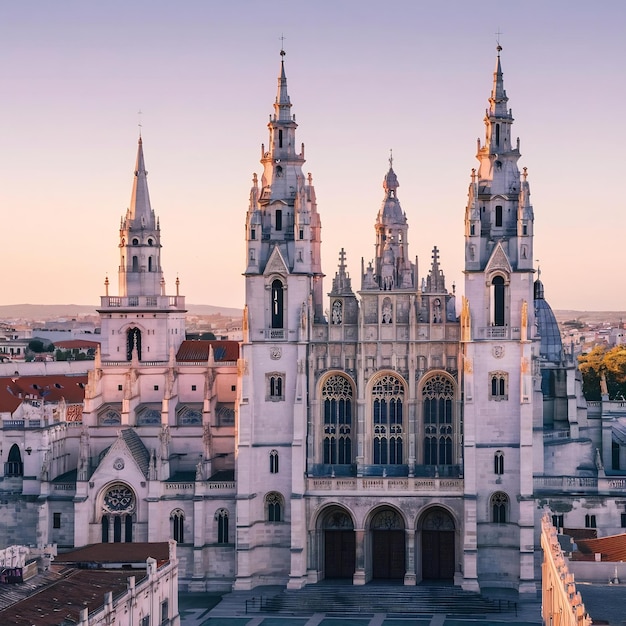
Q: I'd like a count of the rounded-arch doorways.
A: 3